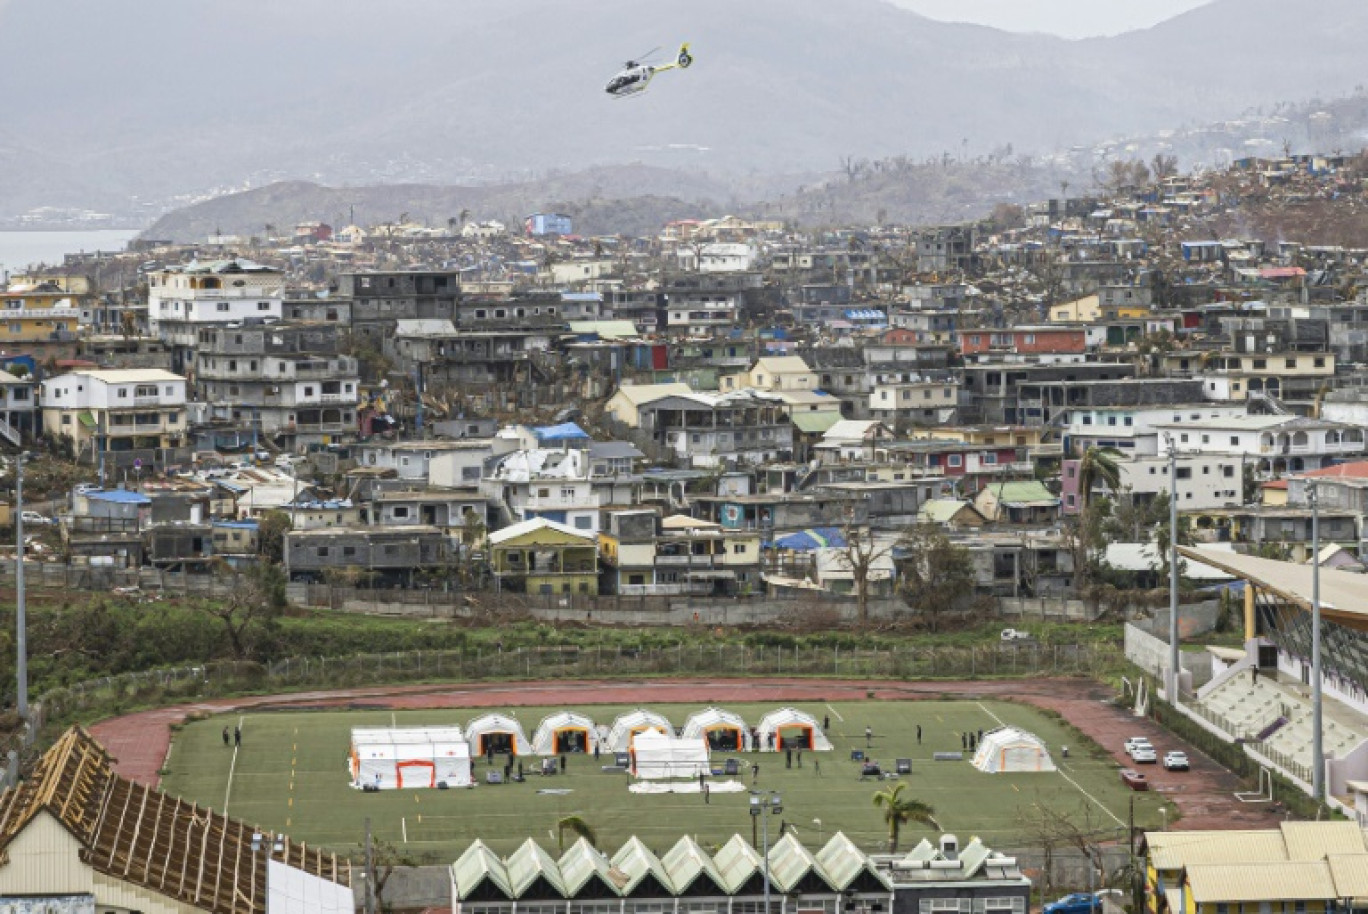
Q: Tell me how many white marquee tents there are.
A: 8